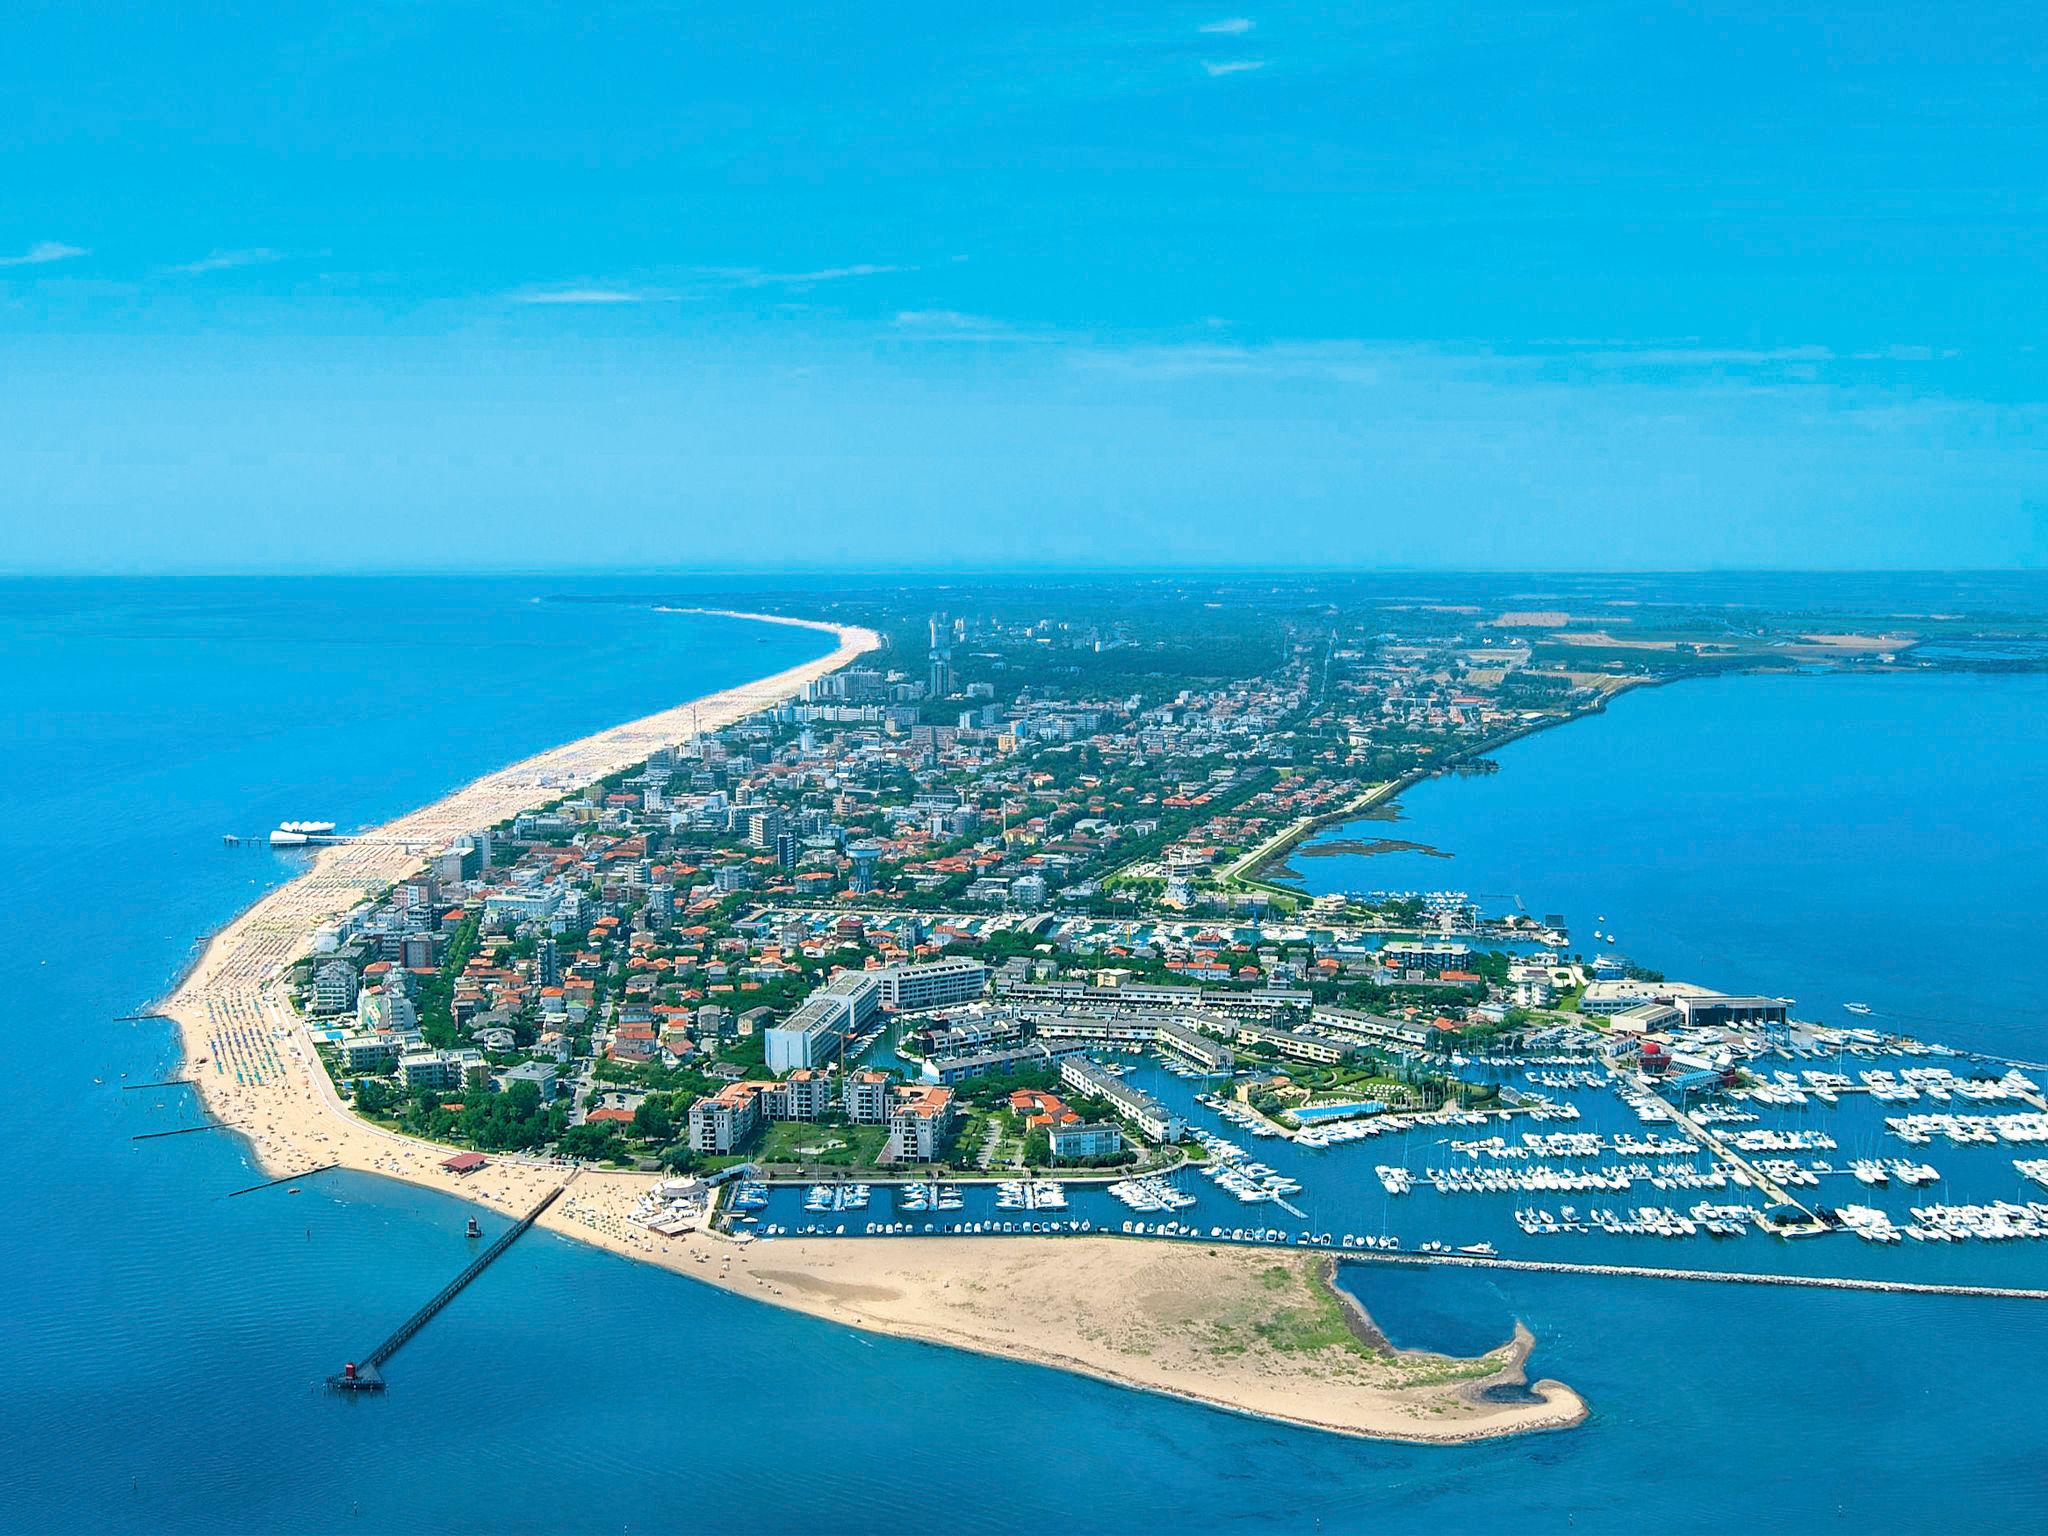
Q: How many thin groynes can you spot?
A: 4